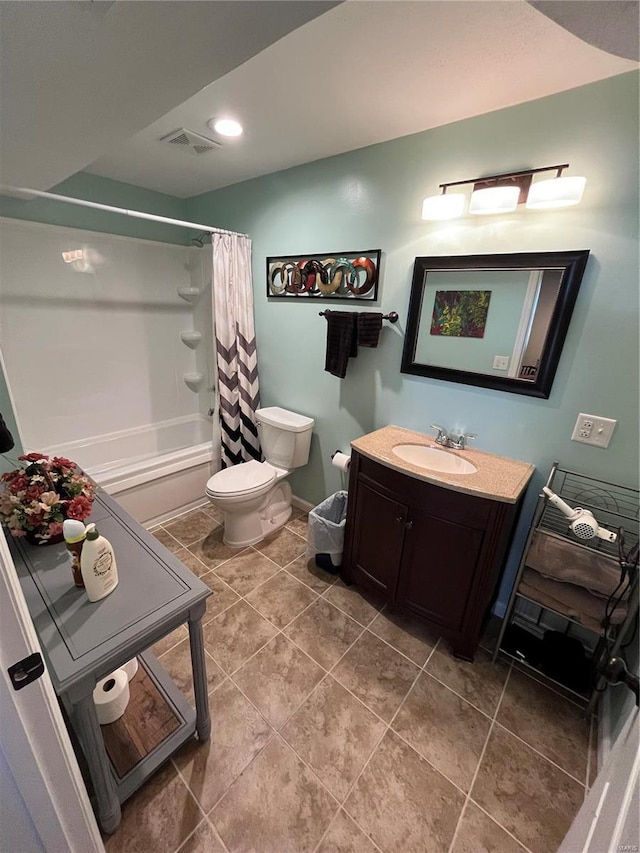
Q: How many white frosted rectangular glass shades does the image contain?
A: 3